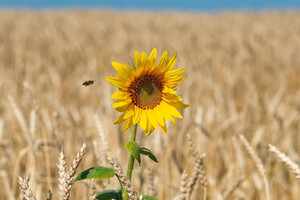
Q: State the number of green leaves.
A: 5